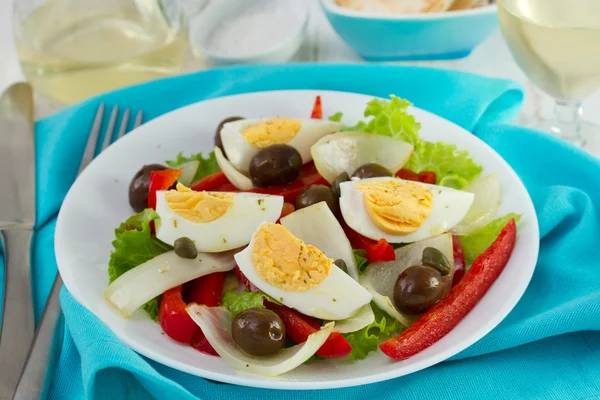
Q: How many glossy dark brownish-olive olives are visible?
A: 7